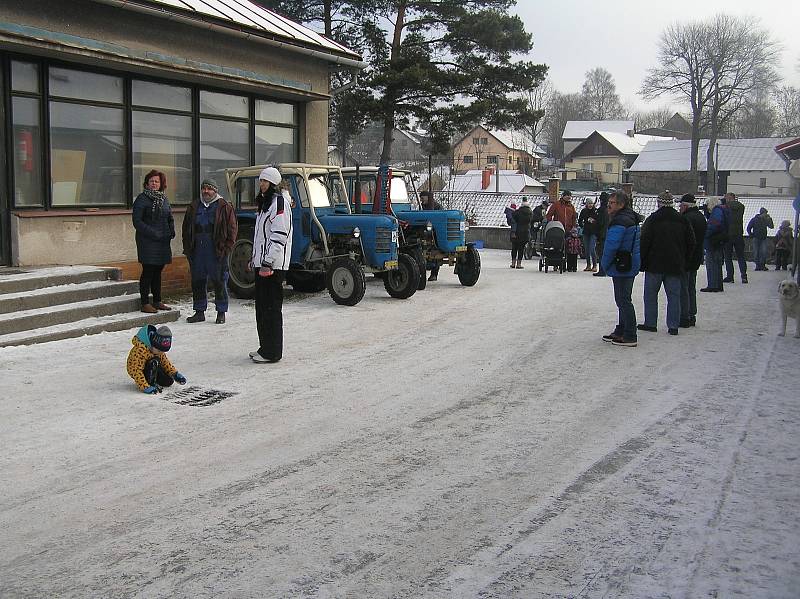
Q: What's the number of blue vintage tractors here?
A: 2